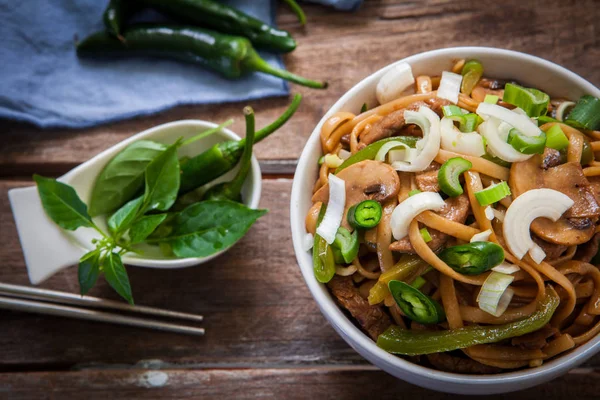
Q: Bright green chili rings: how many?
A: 3